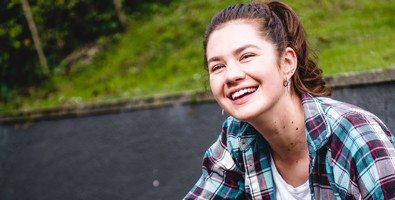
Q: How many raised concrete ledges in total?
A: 1